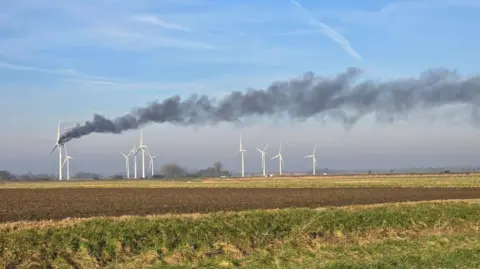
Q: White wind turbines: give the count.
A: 10